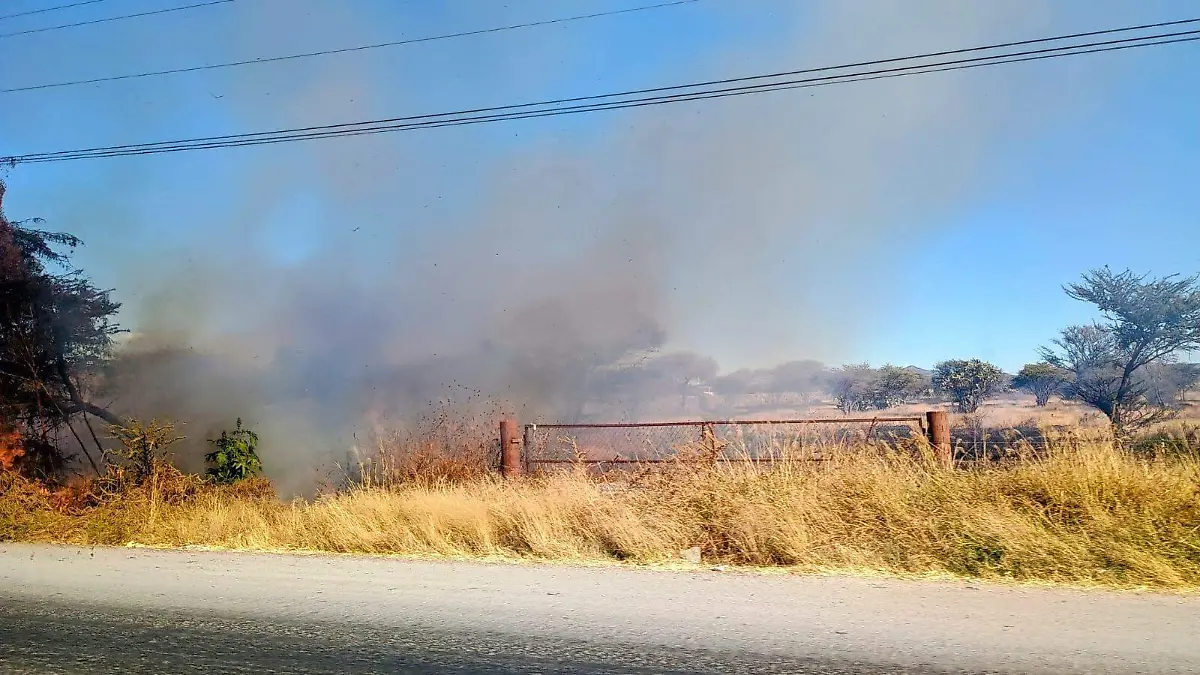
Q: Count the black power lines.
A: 6